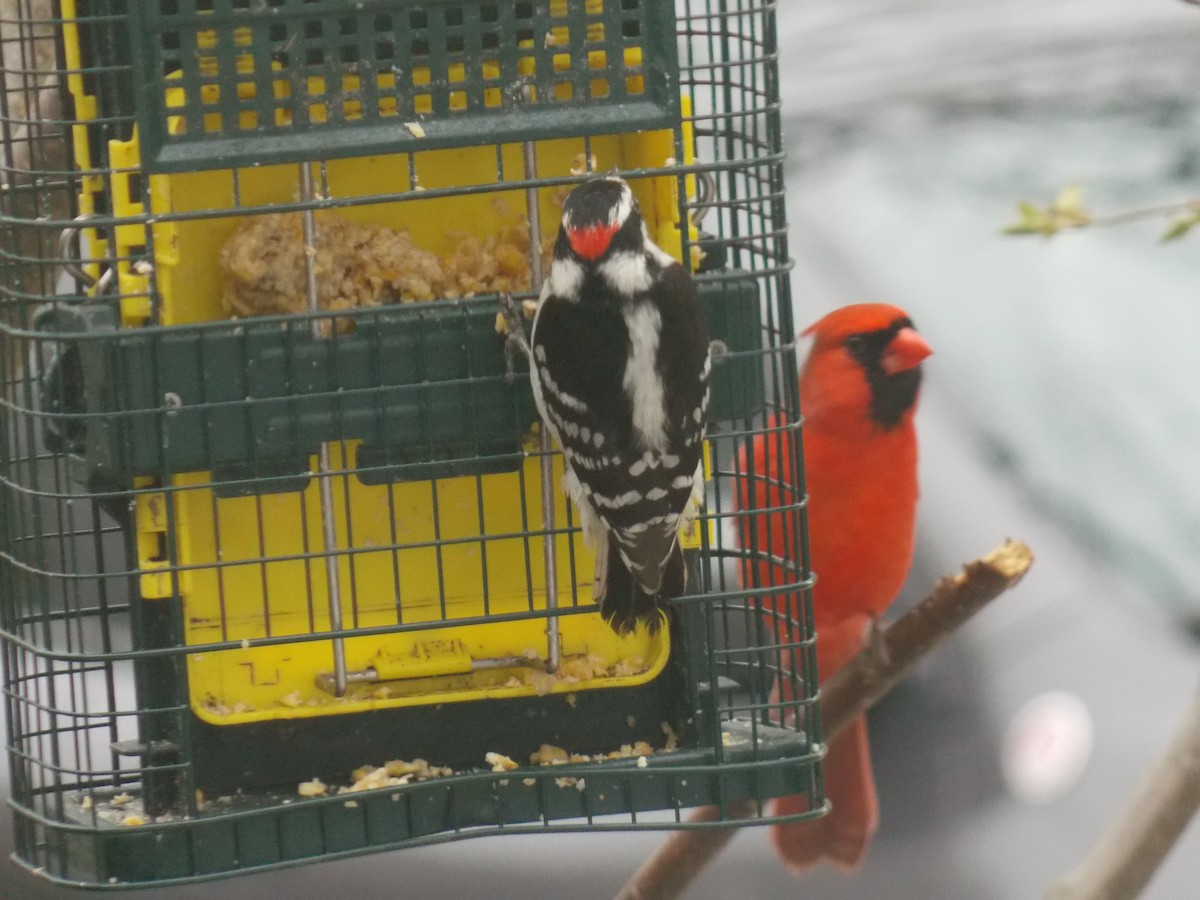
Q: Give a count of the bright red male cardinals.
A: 1